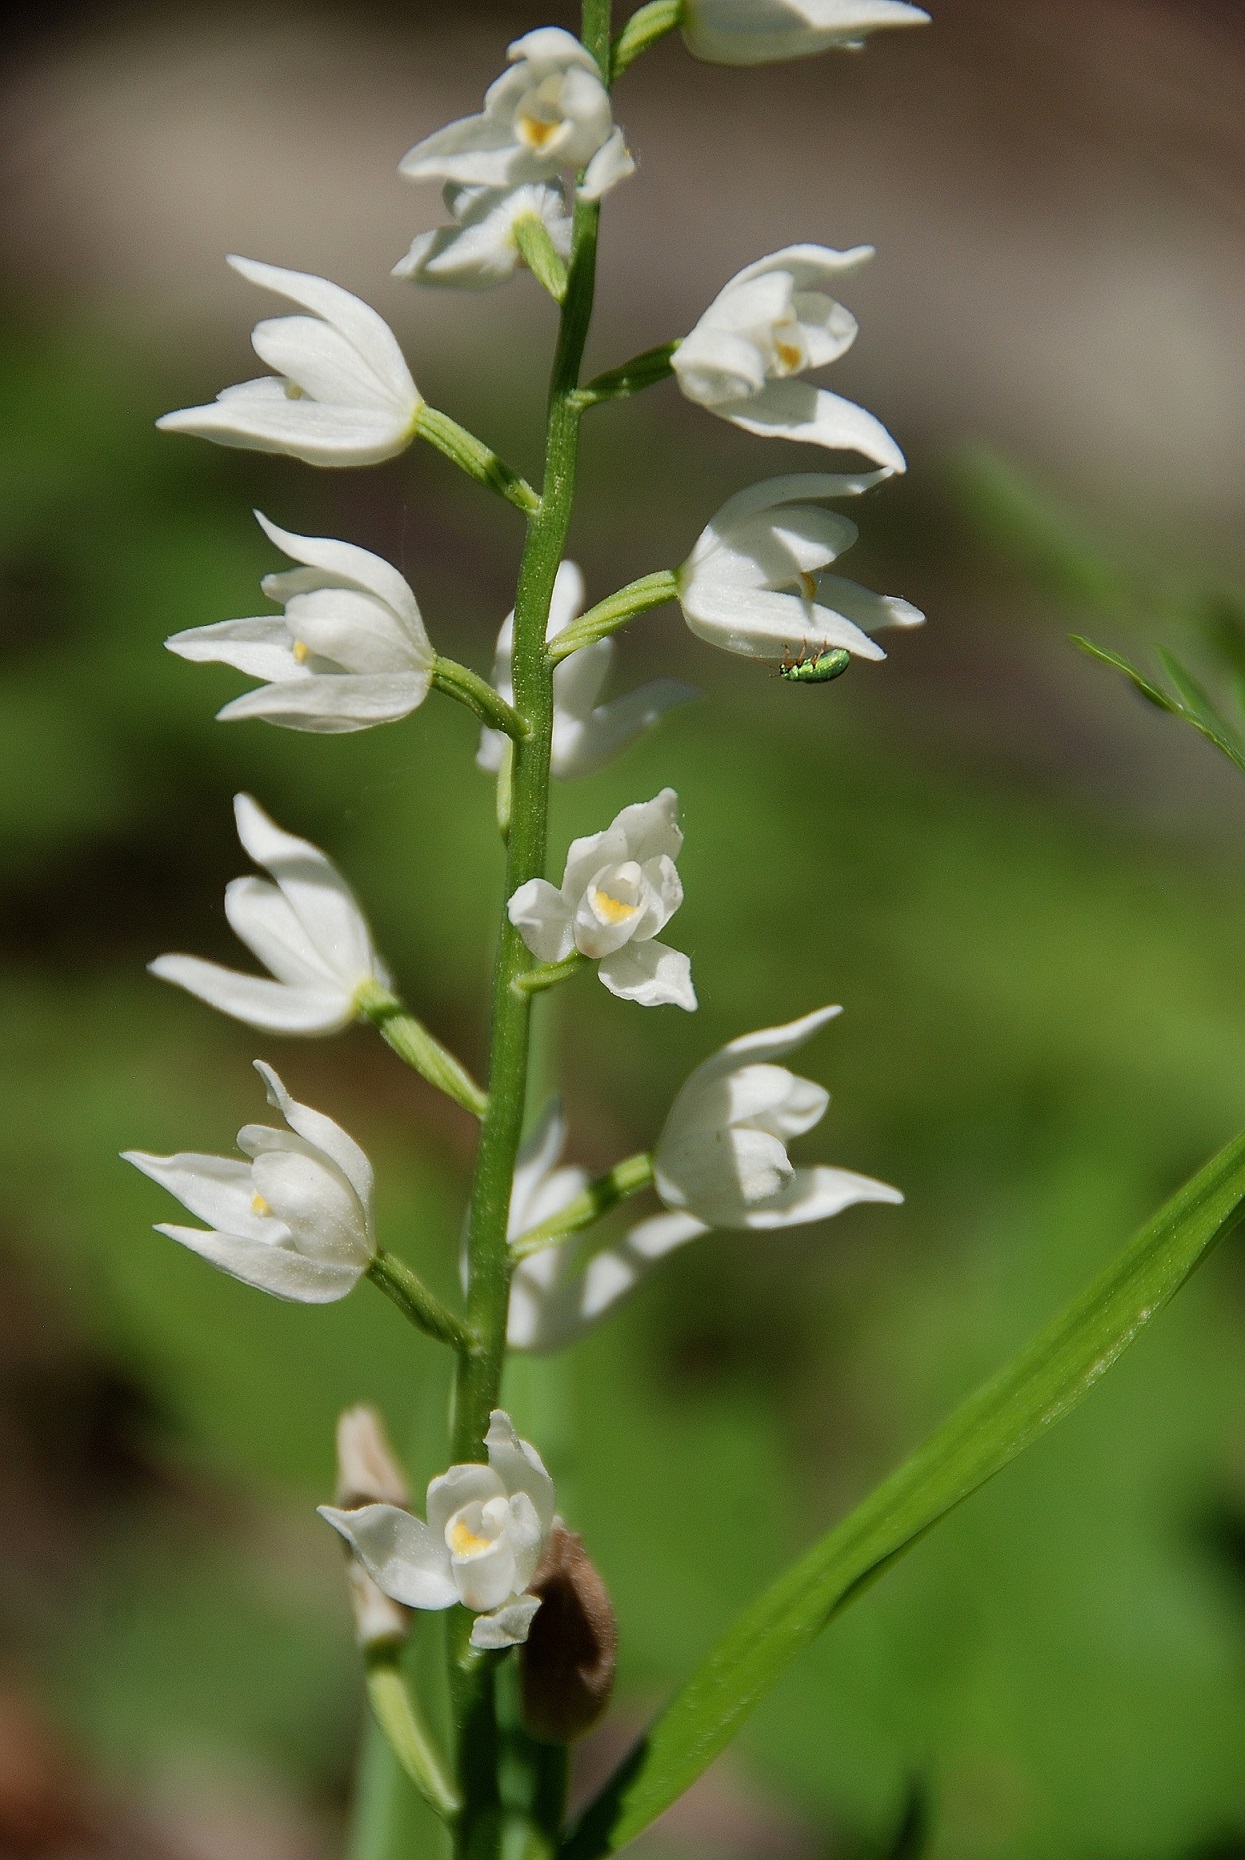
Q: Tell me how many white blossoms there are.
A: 14